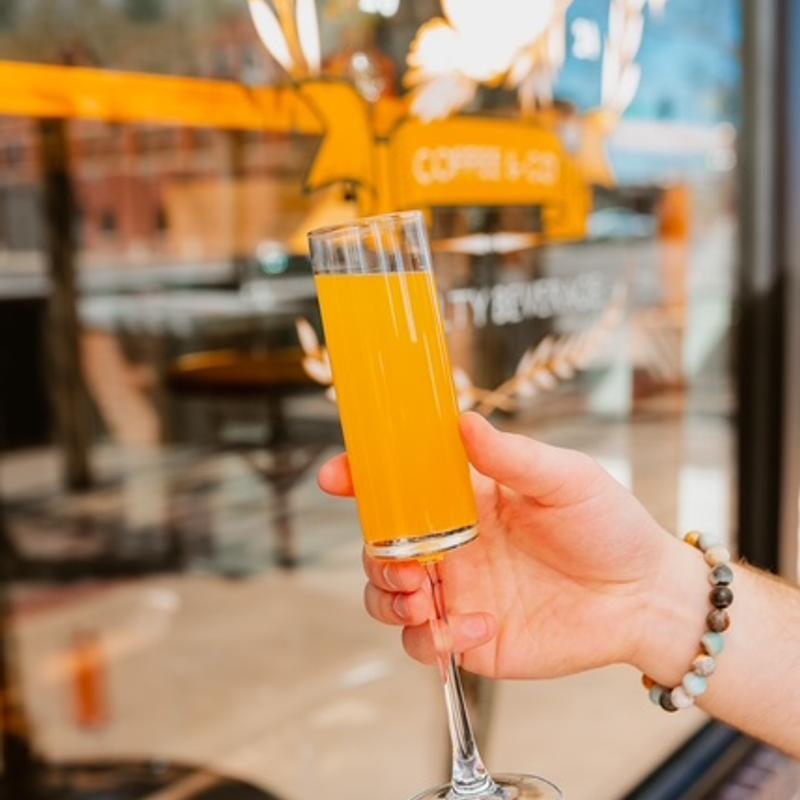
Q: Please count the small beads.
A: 13